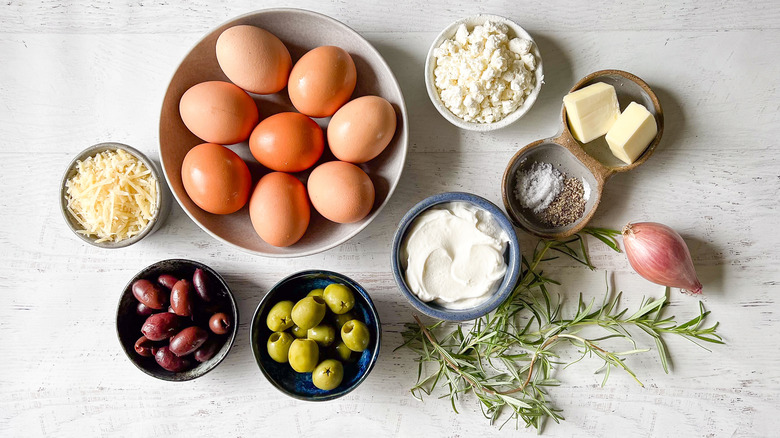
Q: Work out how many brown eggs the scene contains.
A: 8